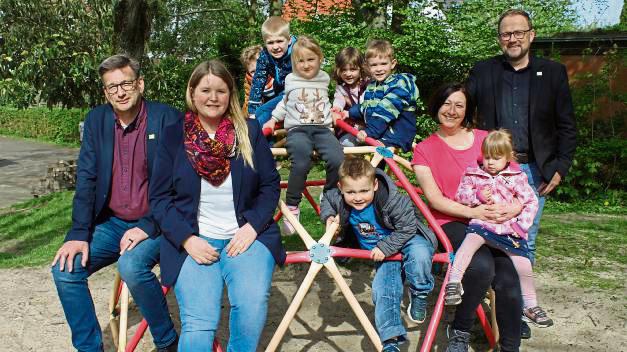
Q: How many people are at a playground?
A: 11